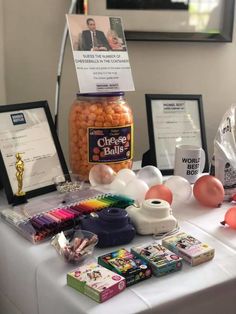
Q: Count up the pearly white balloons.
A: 6